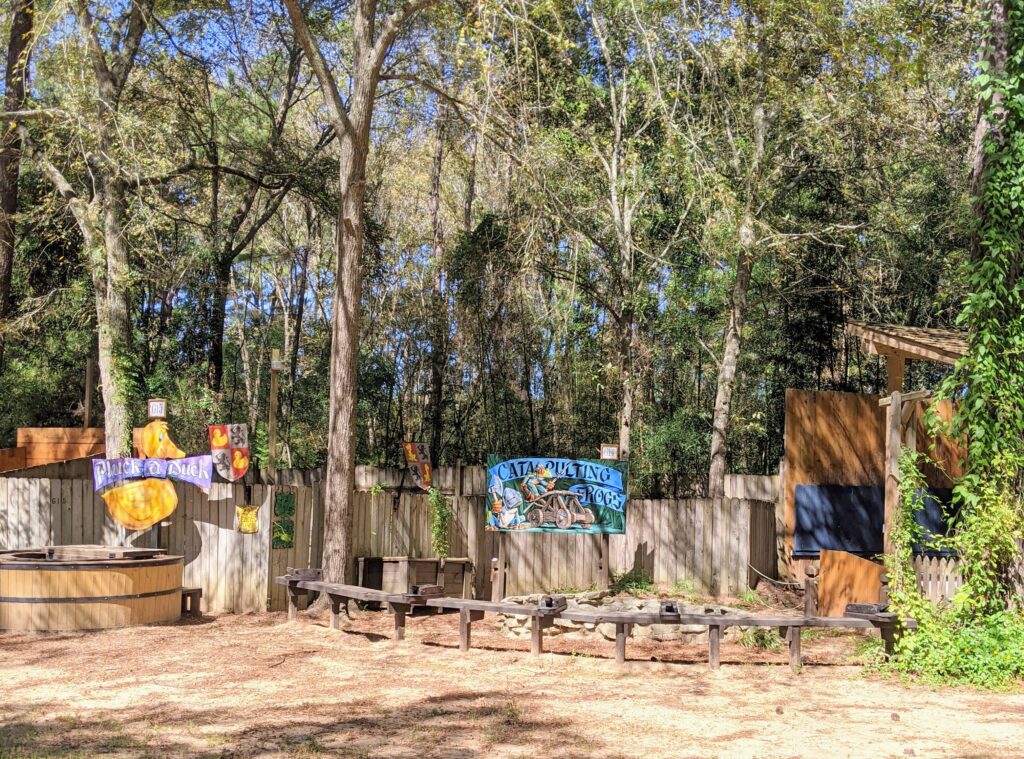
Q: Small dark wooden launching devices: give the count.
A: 5